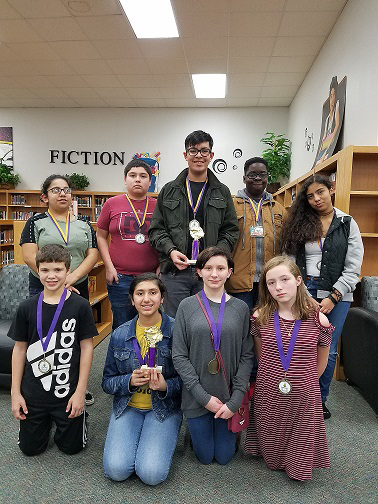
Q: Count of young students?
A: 9